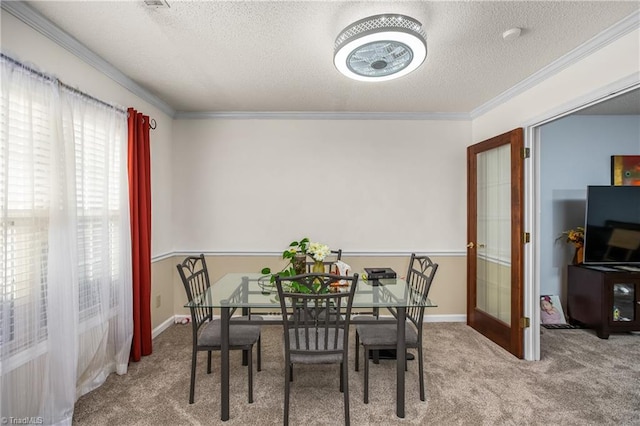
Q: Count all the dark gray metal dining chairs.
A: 4